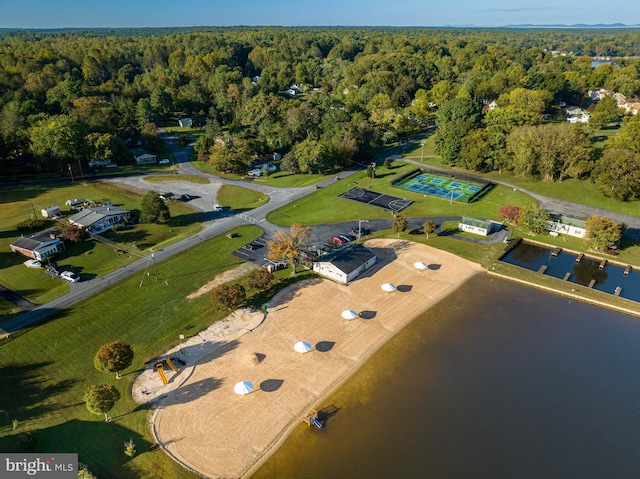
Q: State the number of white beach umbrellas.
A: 5